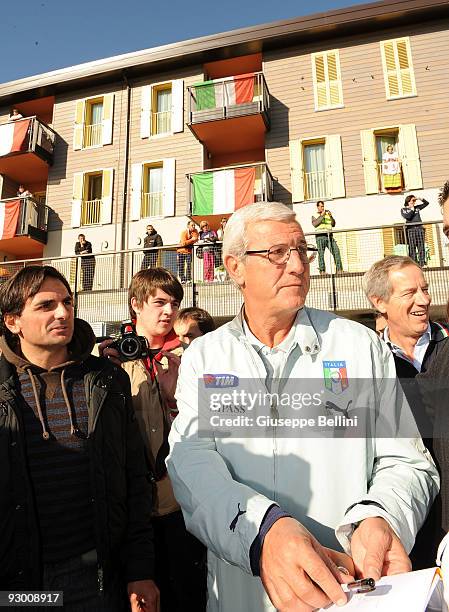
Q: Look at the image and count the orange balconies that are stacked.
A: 4